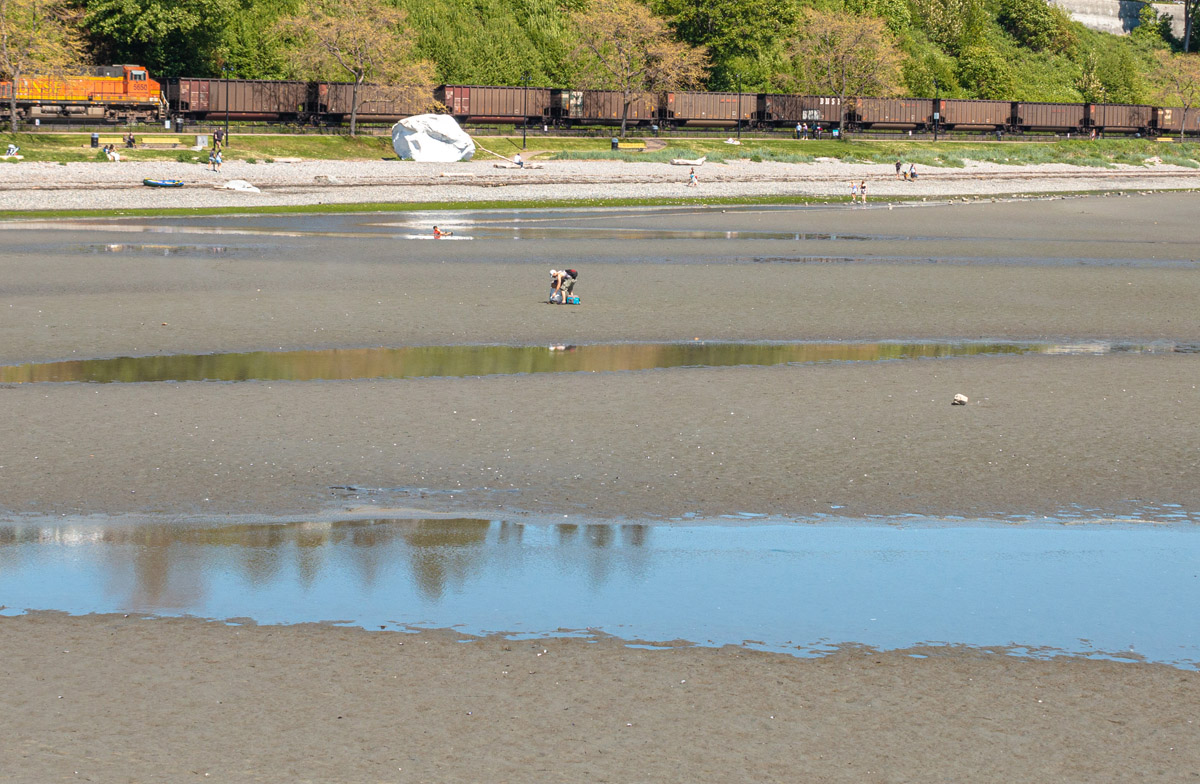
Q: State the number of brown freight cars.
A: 11